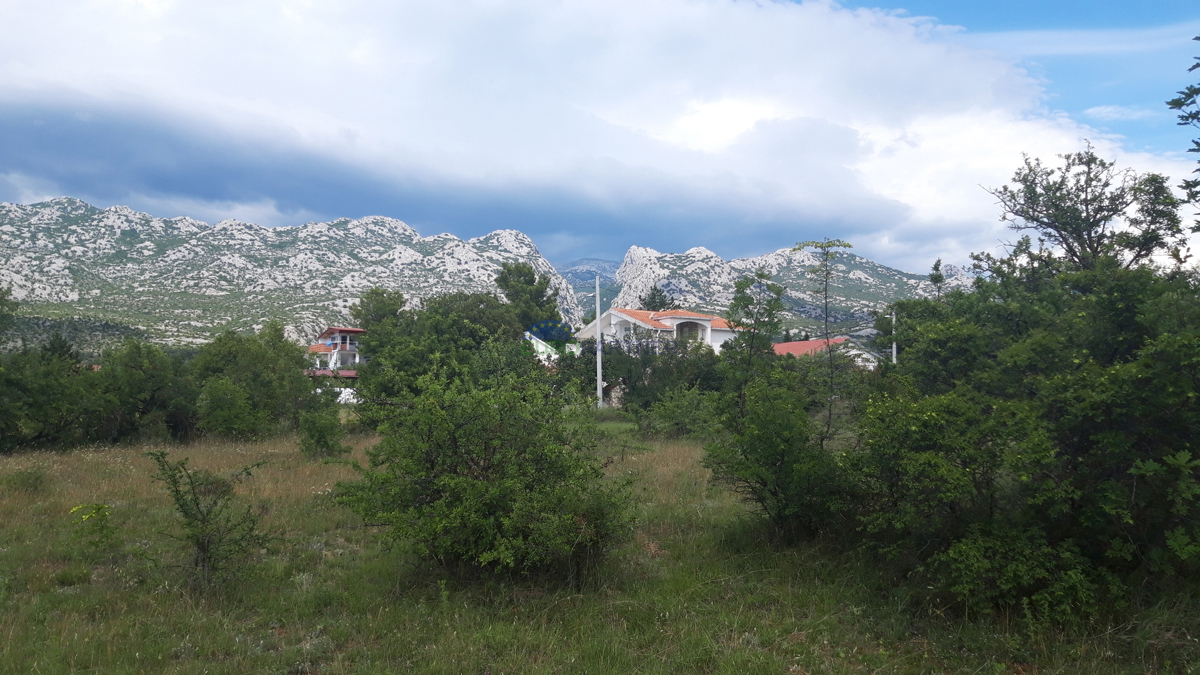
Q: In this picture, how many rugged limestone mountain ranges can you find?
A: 2